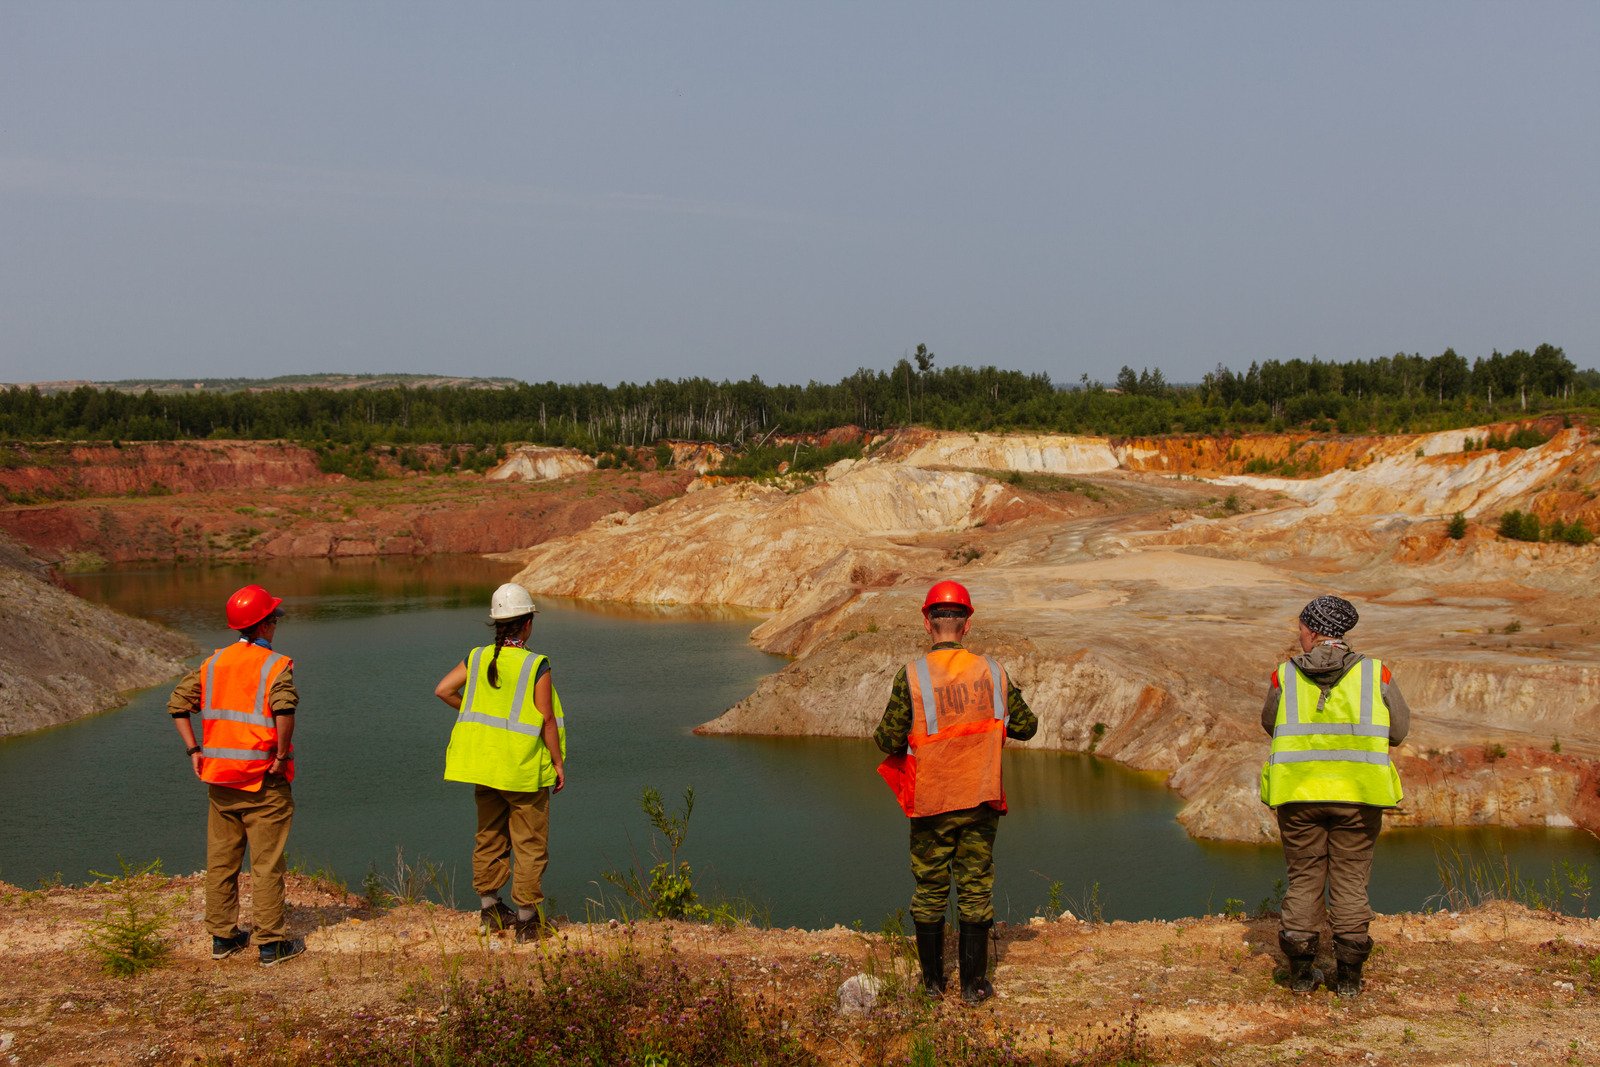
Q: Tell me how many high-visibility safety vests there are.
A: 4